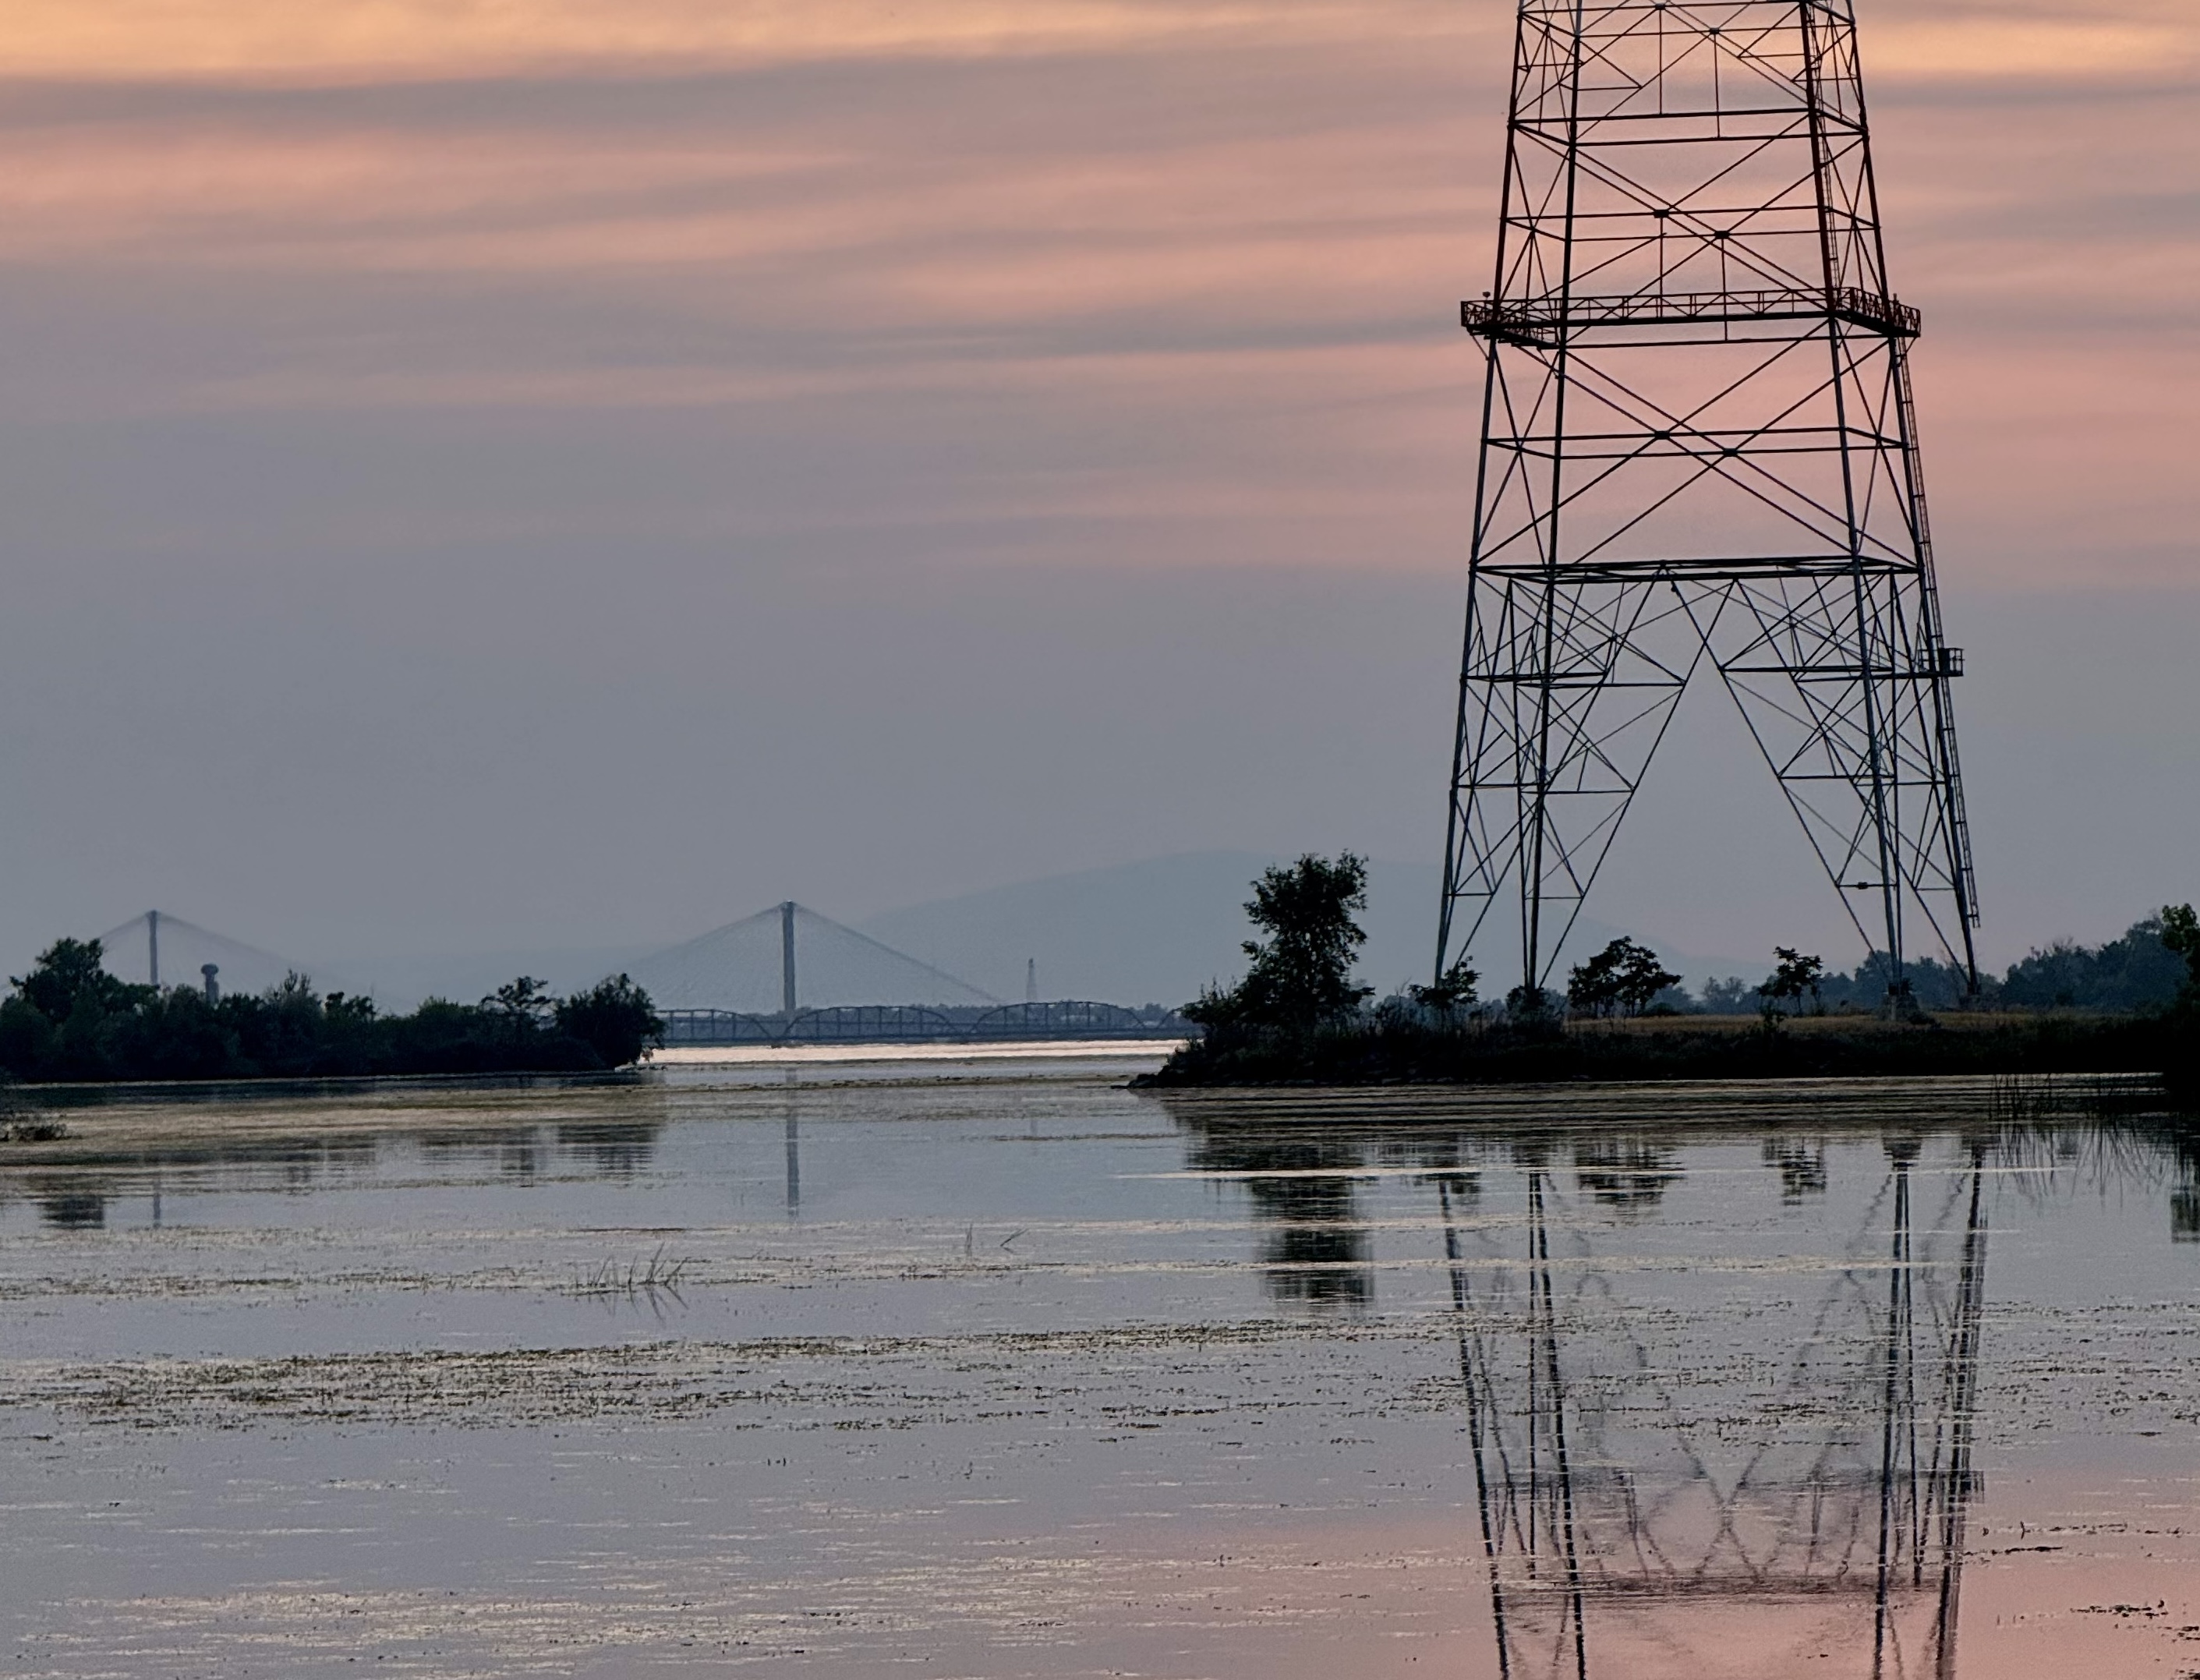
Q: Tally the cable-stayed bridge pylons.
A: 2